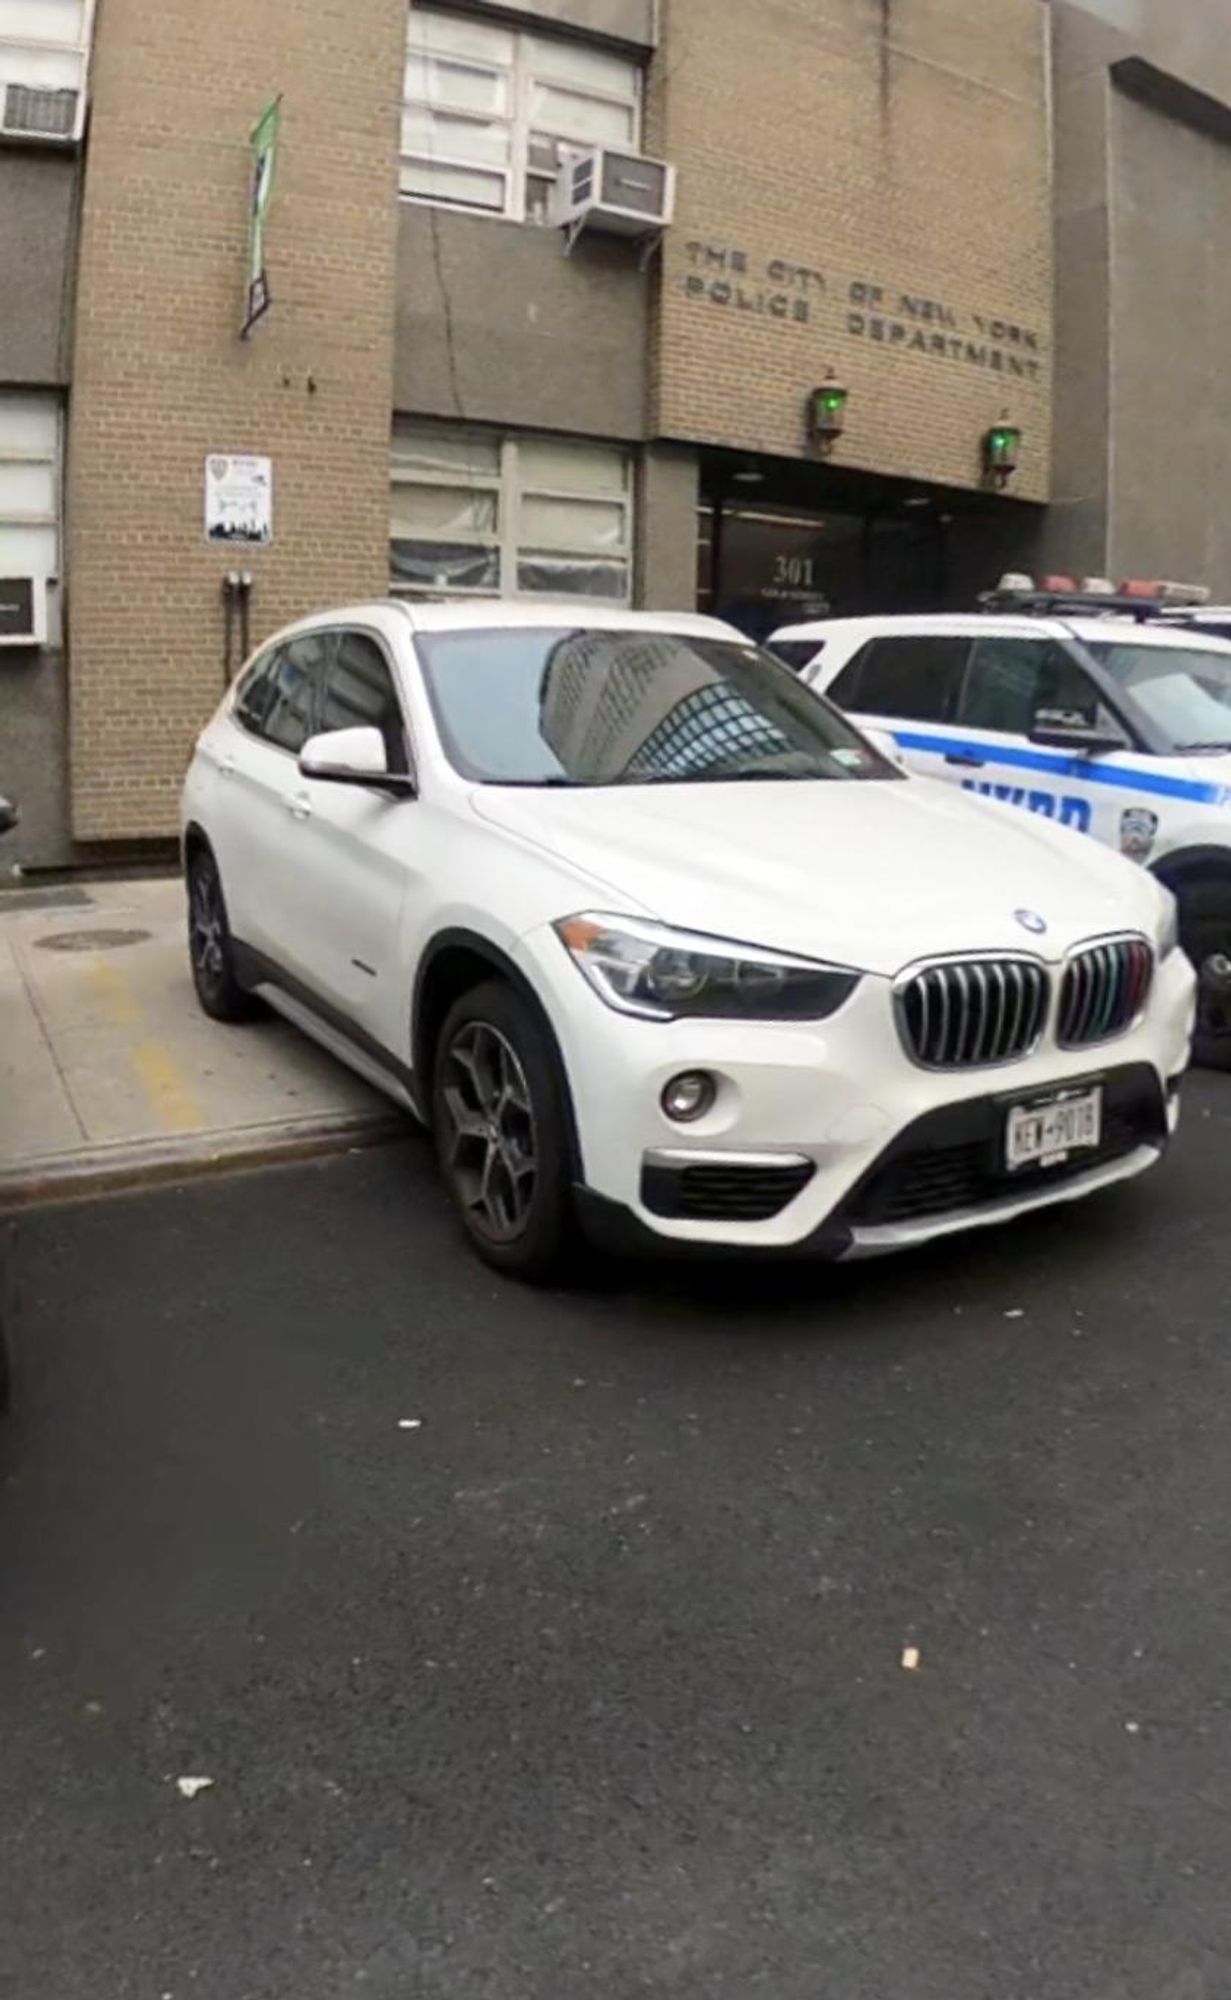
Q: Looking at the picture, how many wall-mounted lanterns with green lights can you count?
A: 2